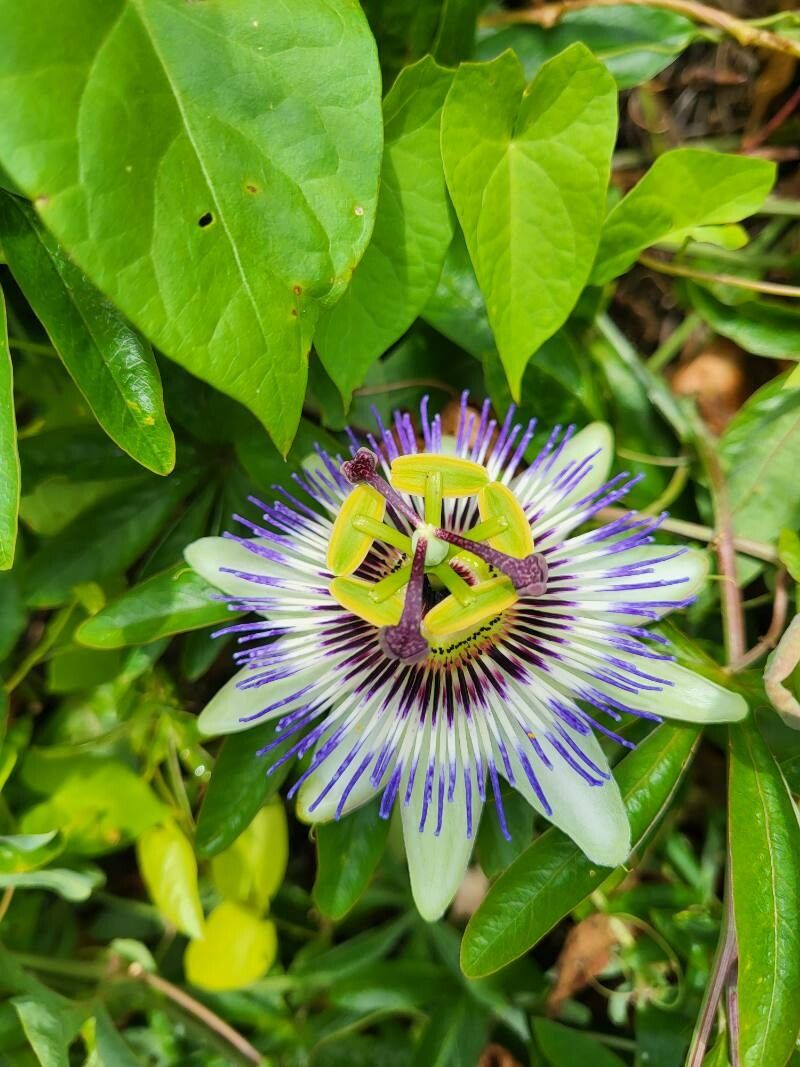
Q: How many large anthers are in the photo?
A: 5